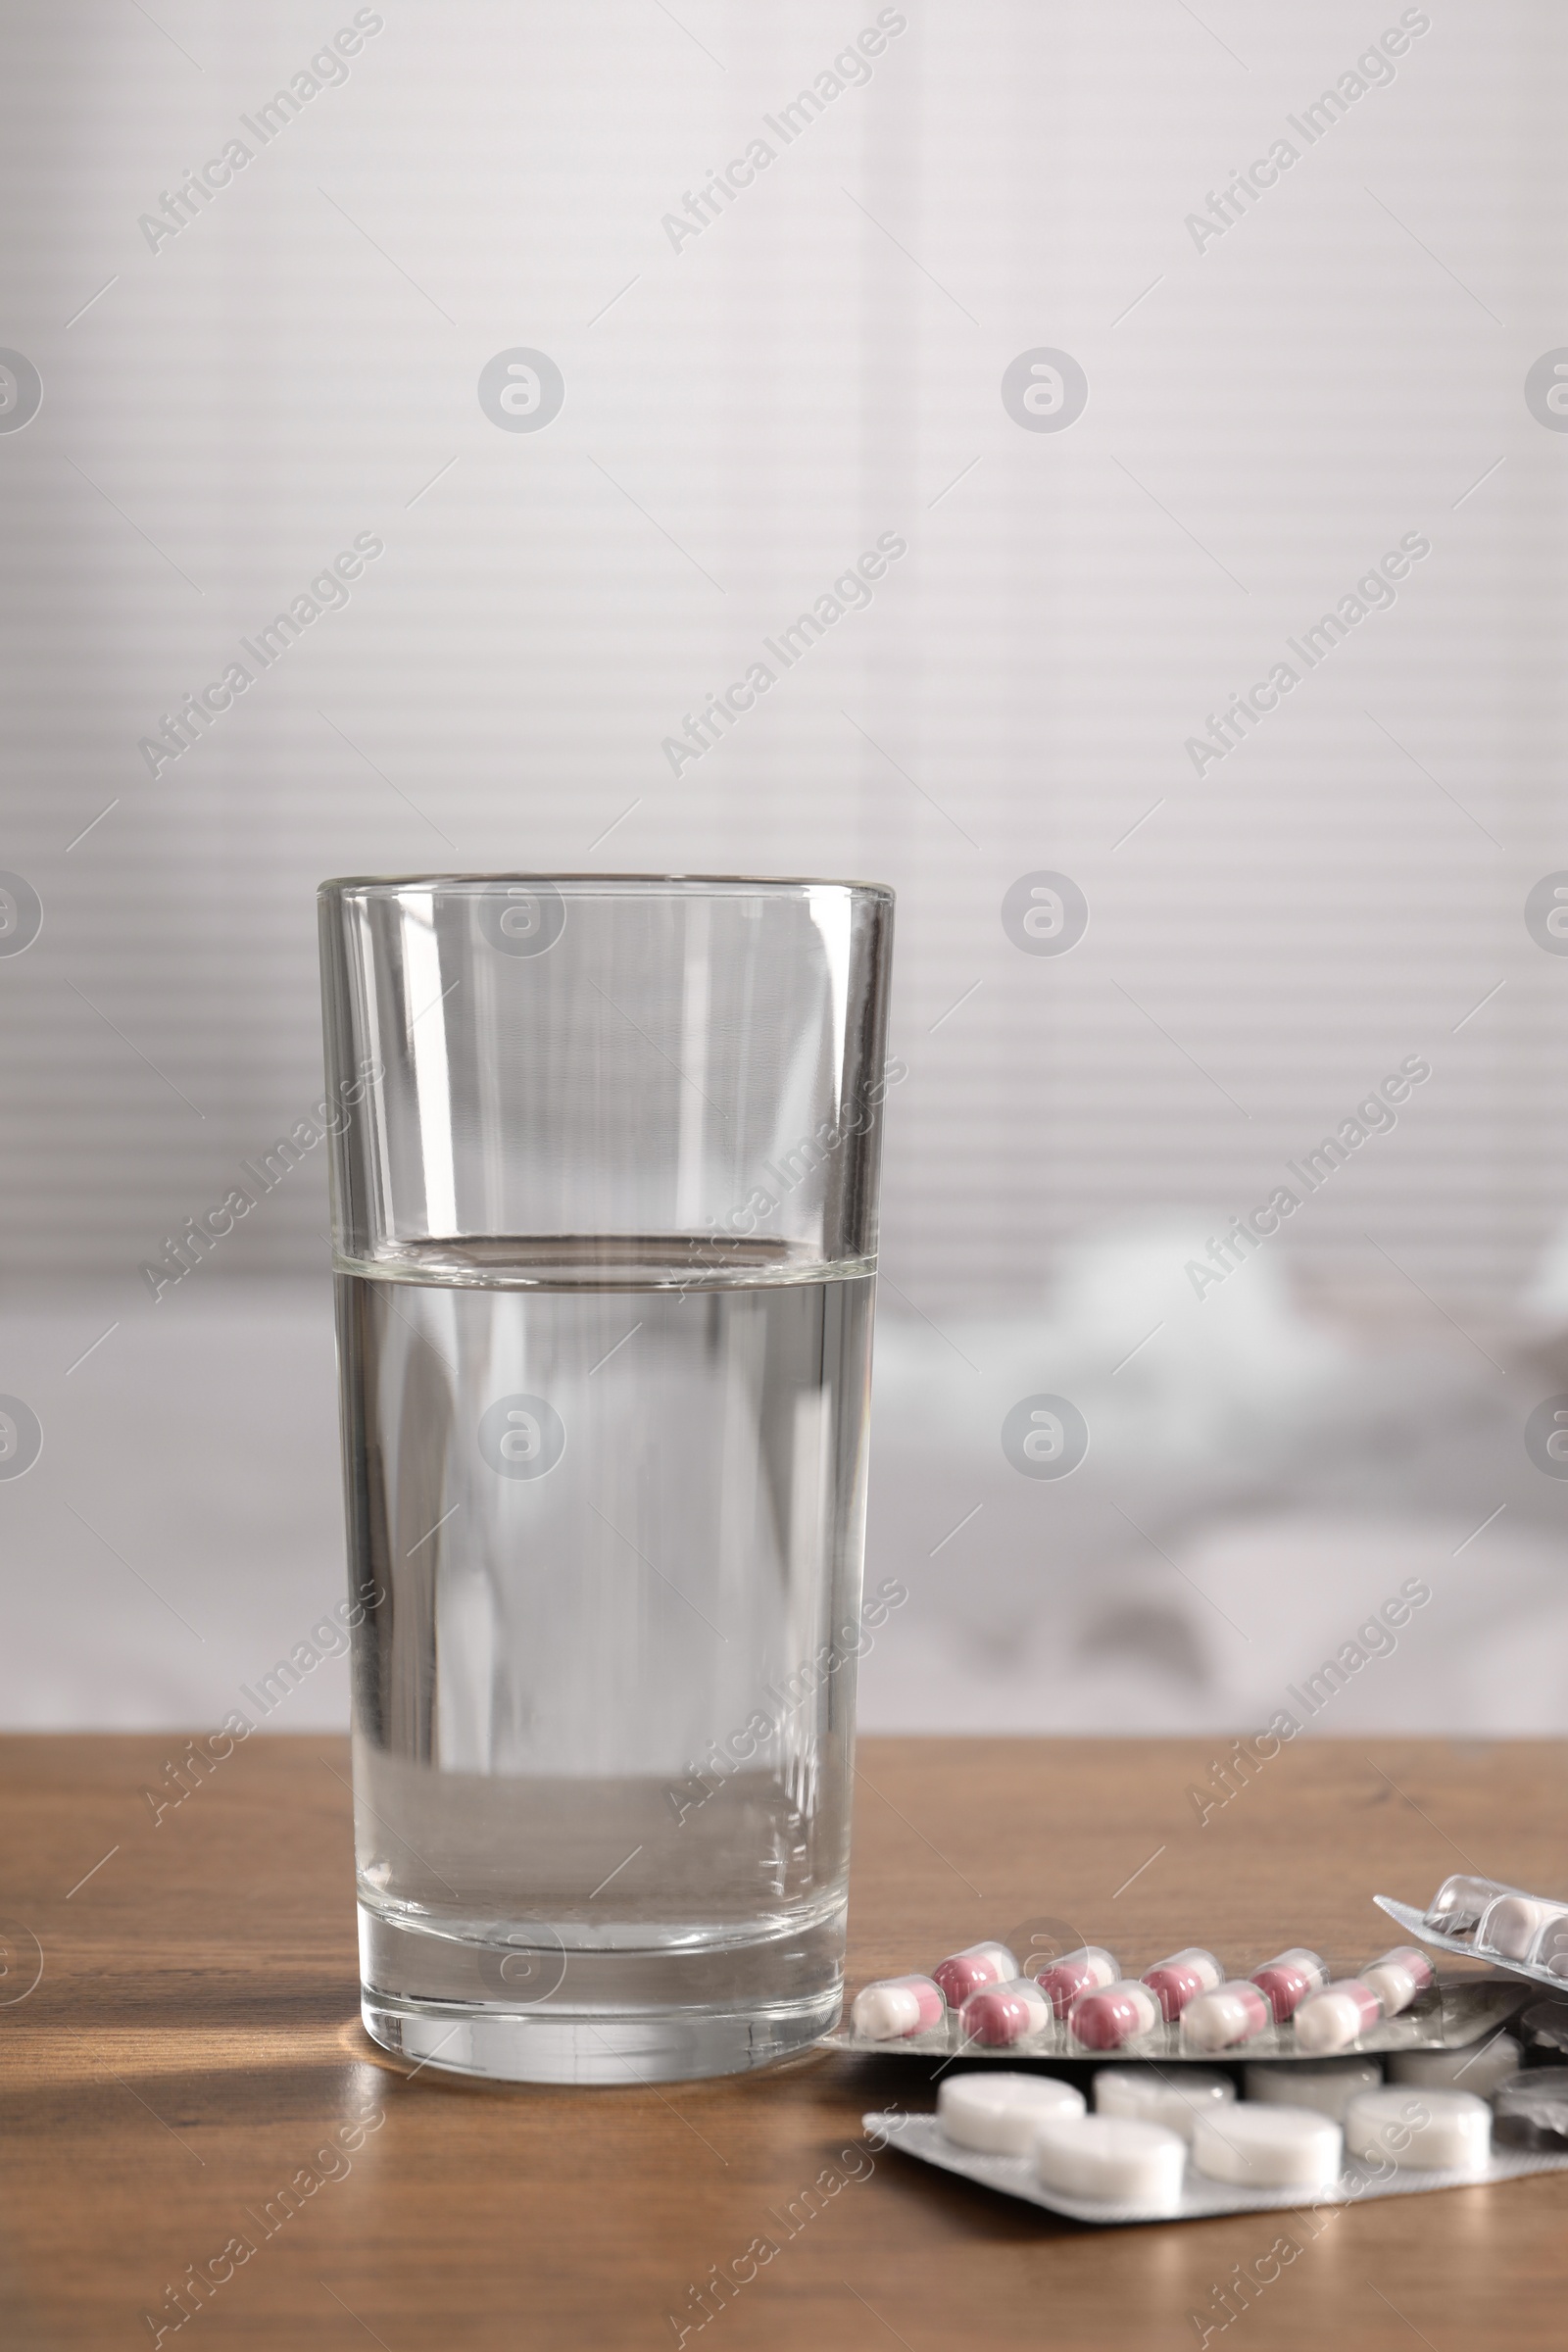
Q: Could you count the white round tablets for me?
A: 7